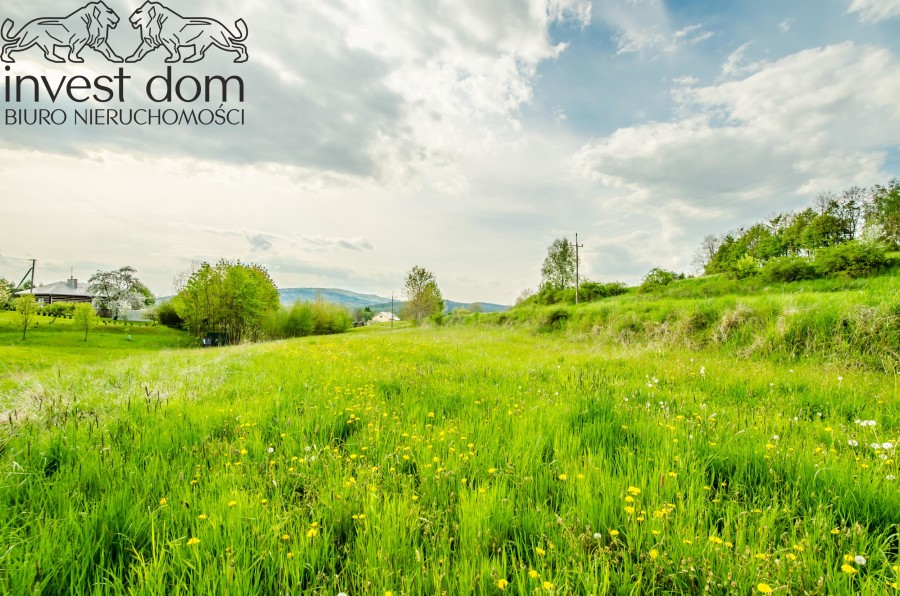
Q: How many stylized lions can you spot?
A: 2